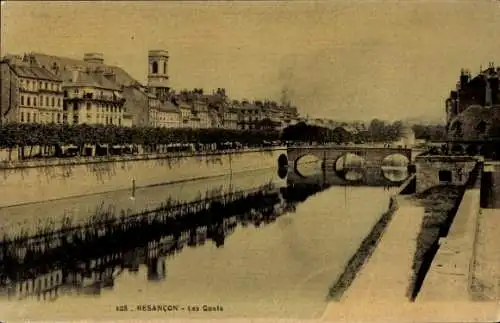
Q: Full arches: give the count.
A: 3